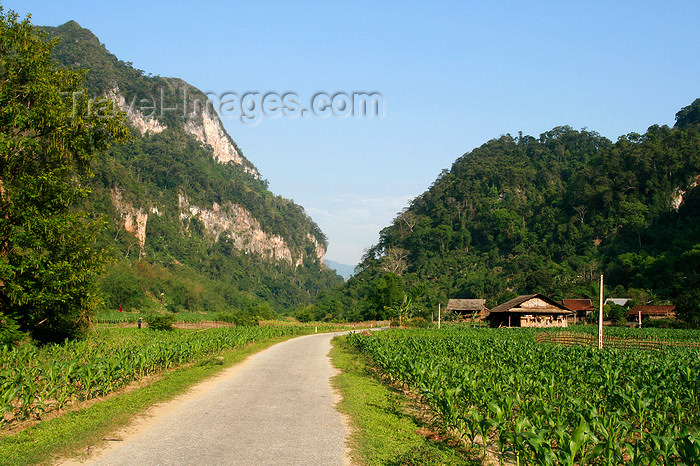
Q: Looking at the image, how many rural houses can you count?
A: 5